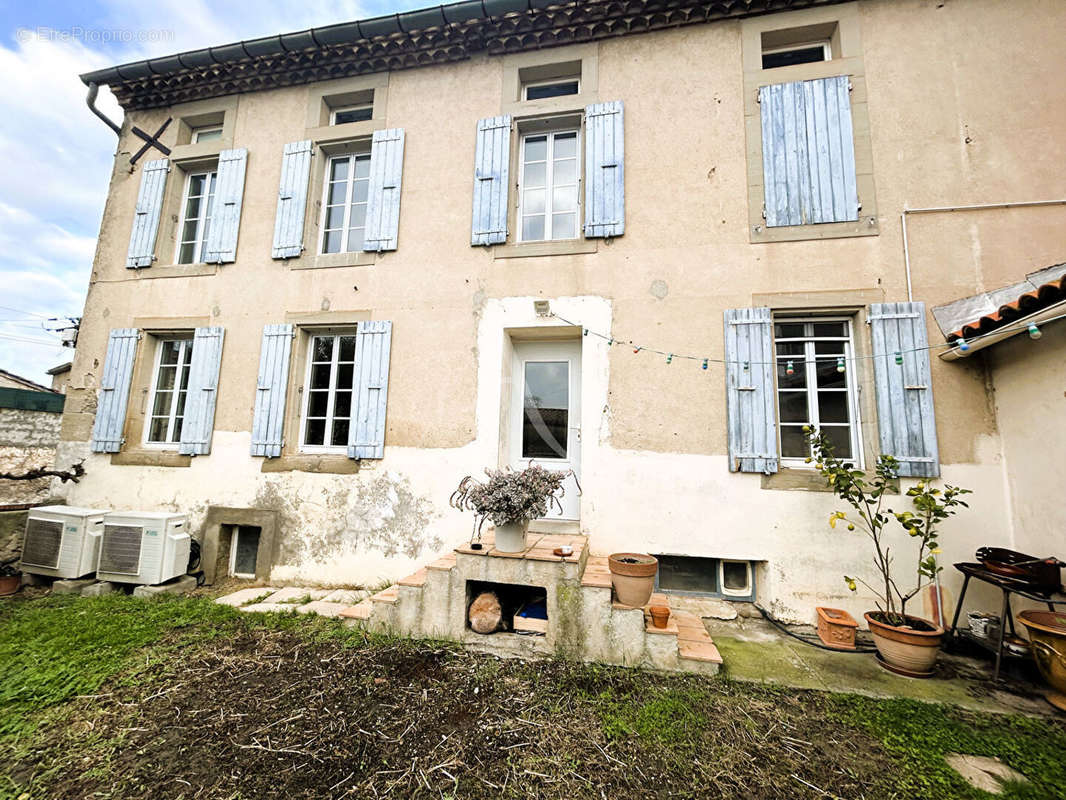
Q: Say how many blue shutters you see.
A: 14